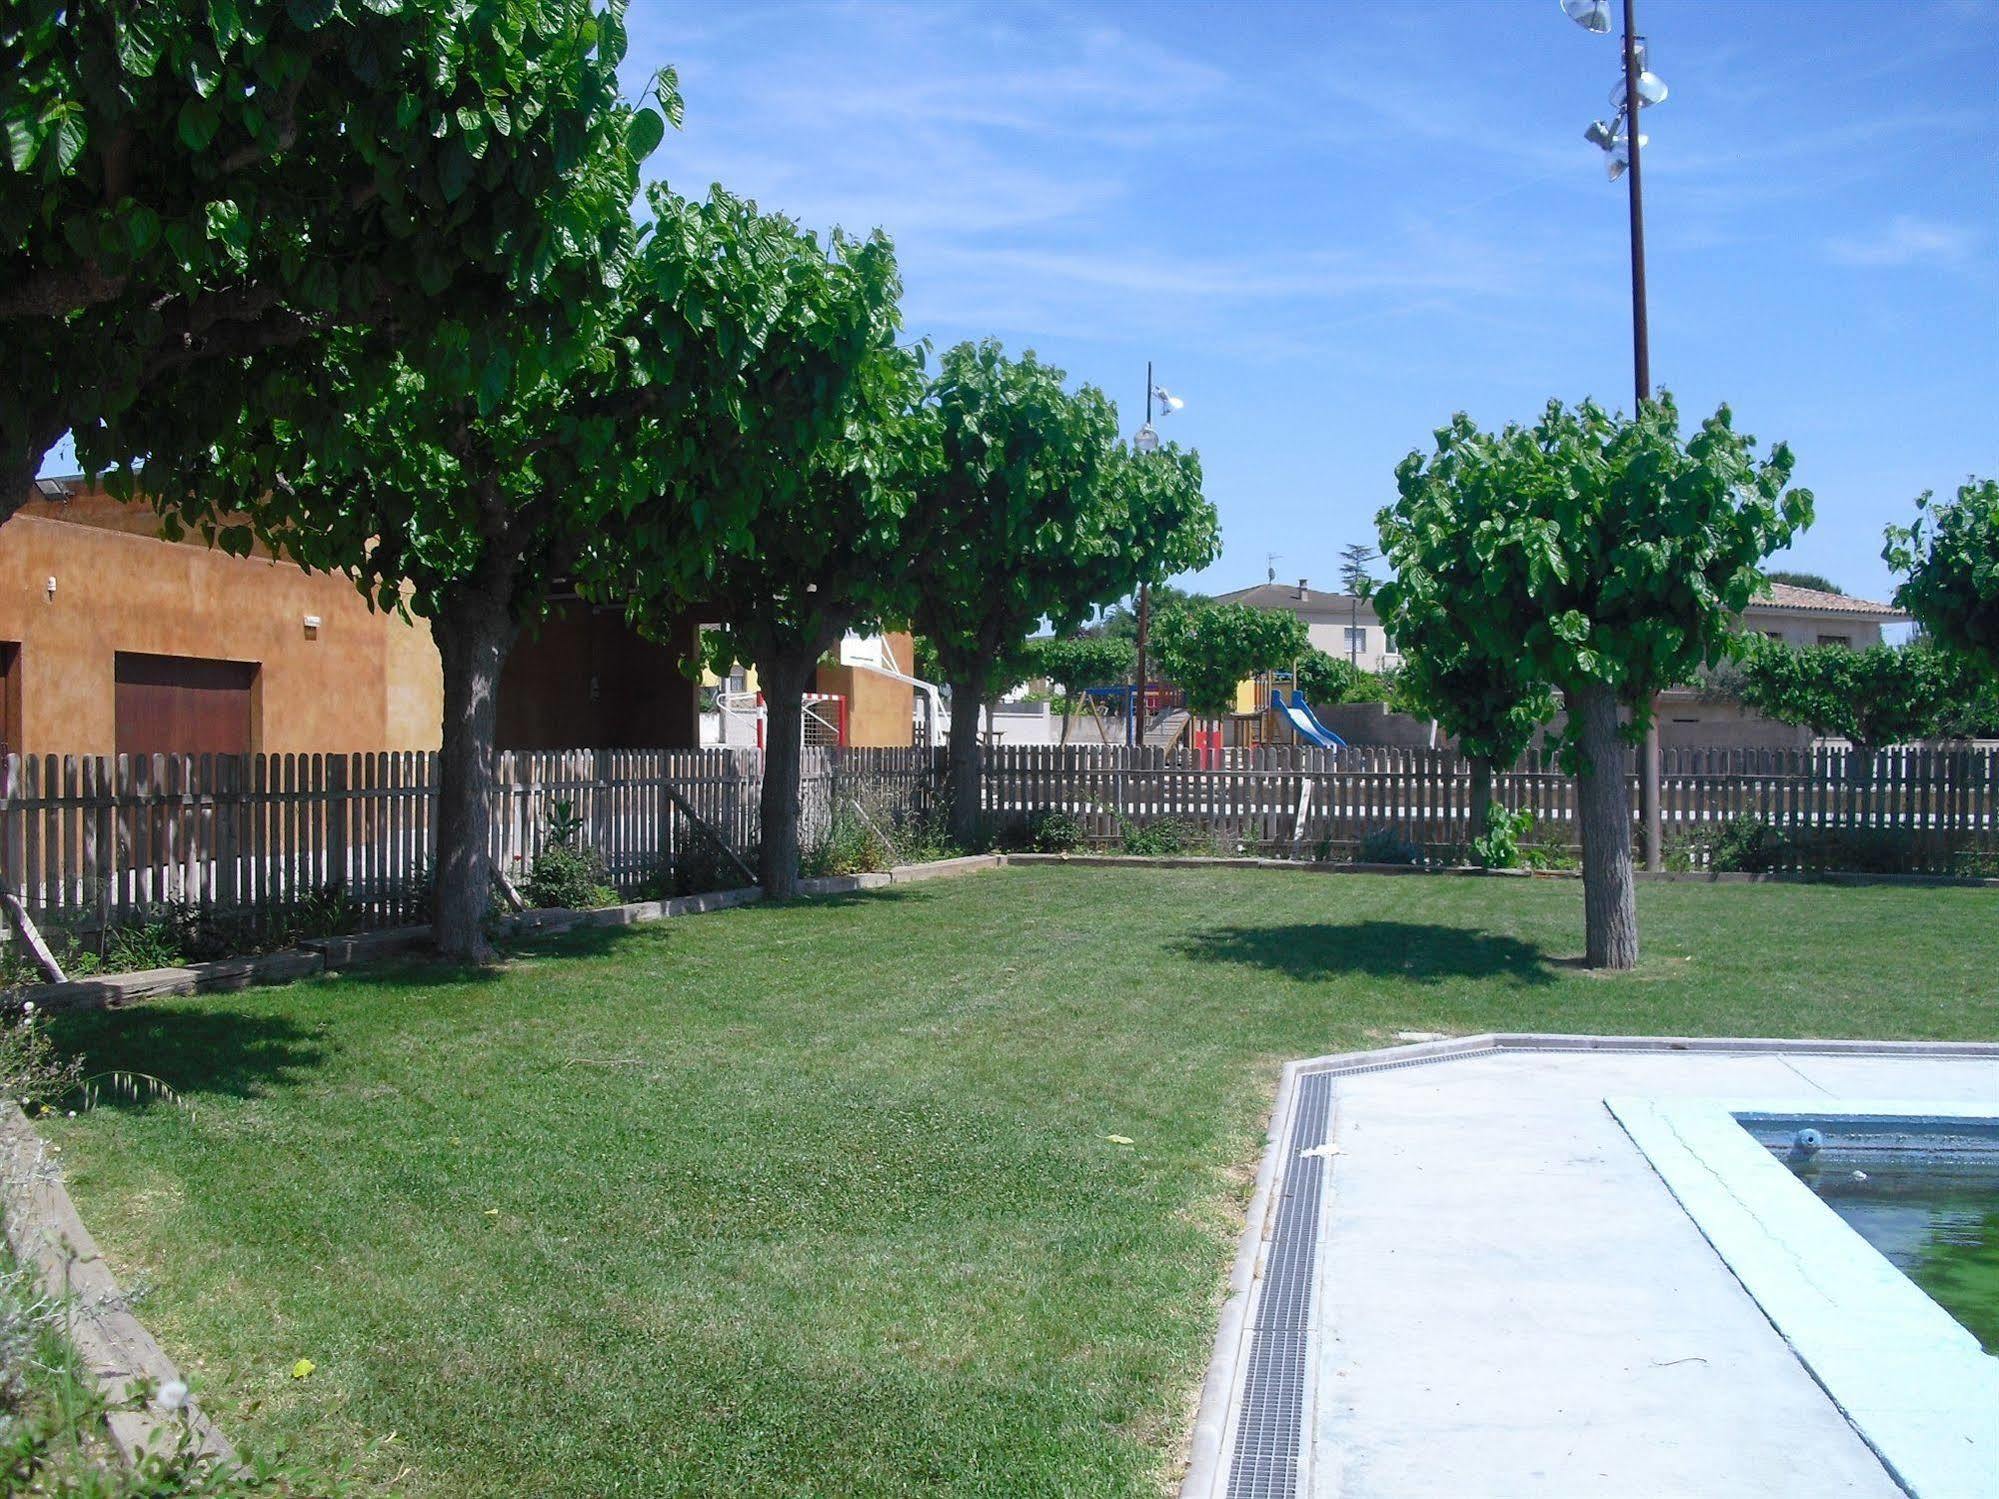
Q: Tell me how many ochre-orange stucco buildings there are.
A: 1